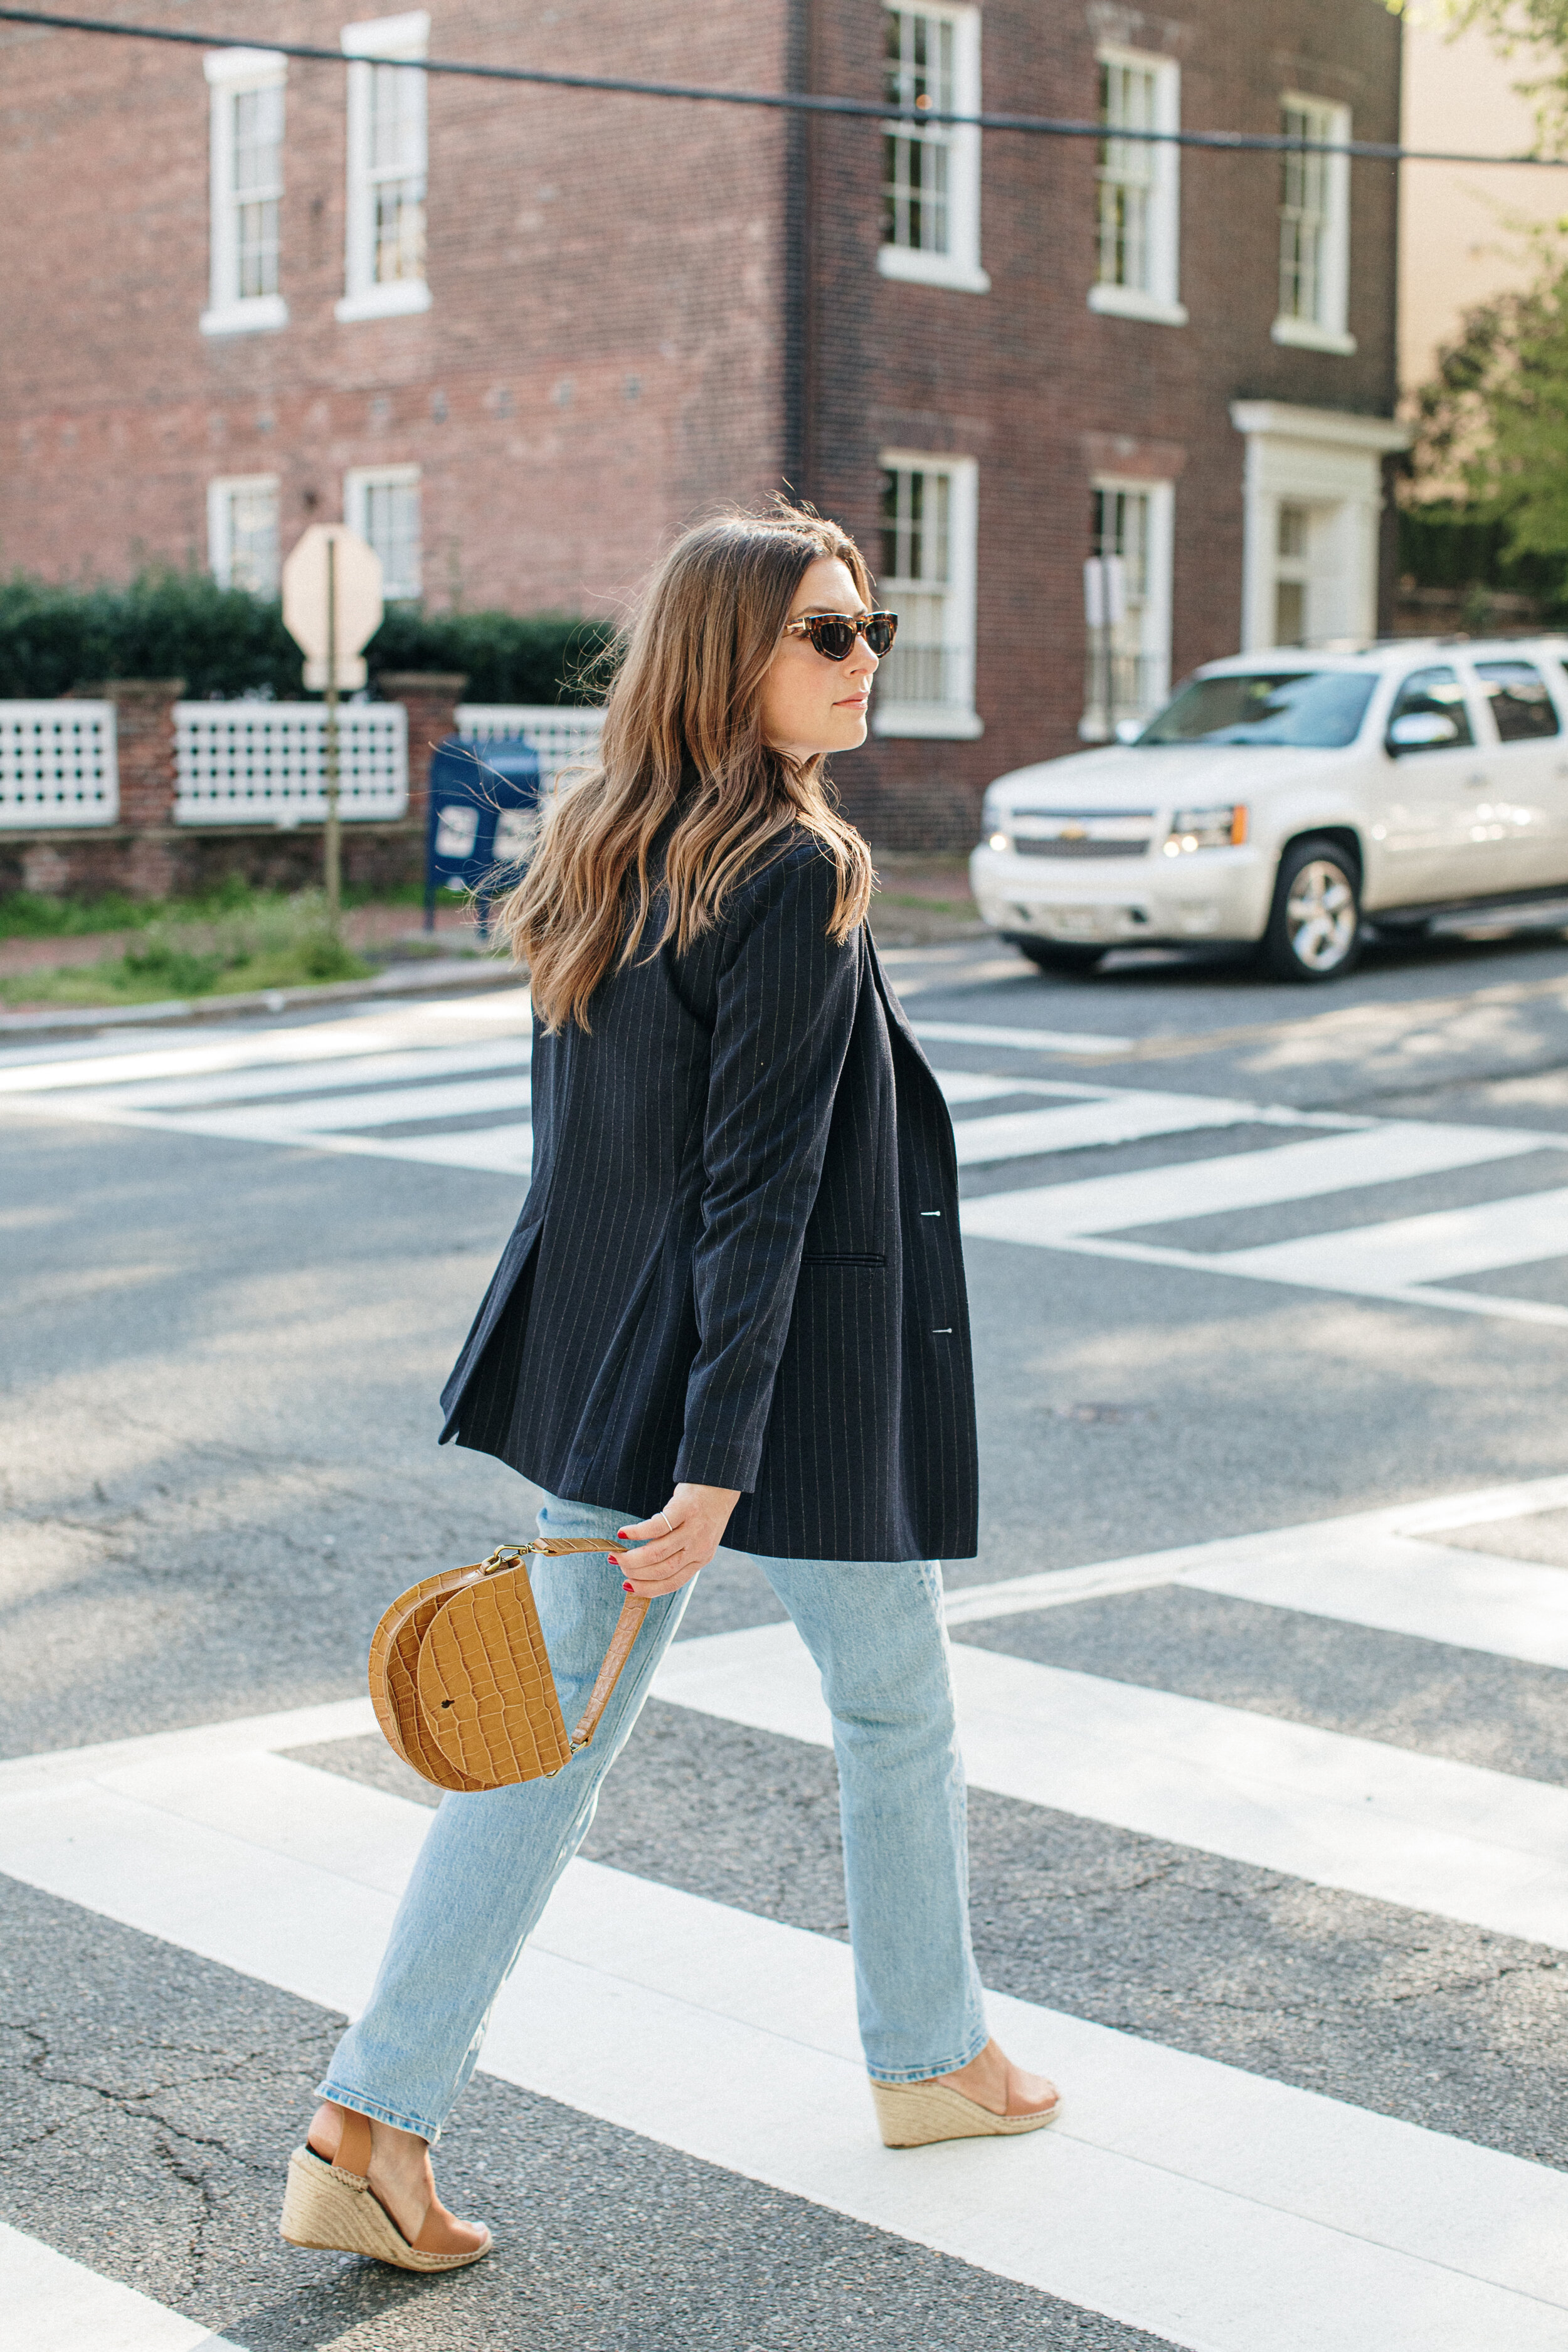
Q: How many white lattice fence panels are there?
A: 3